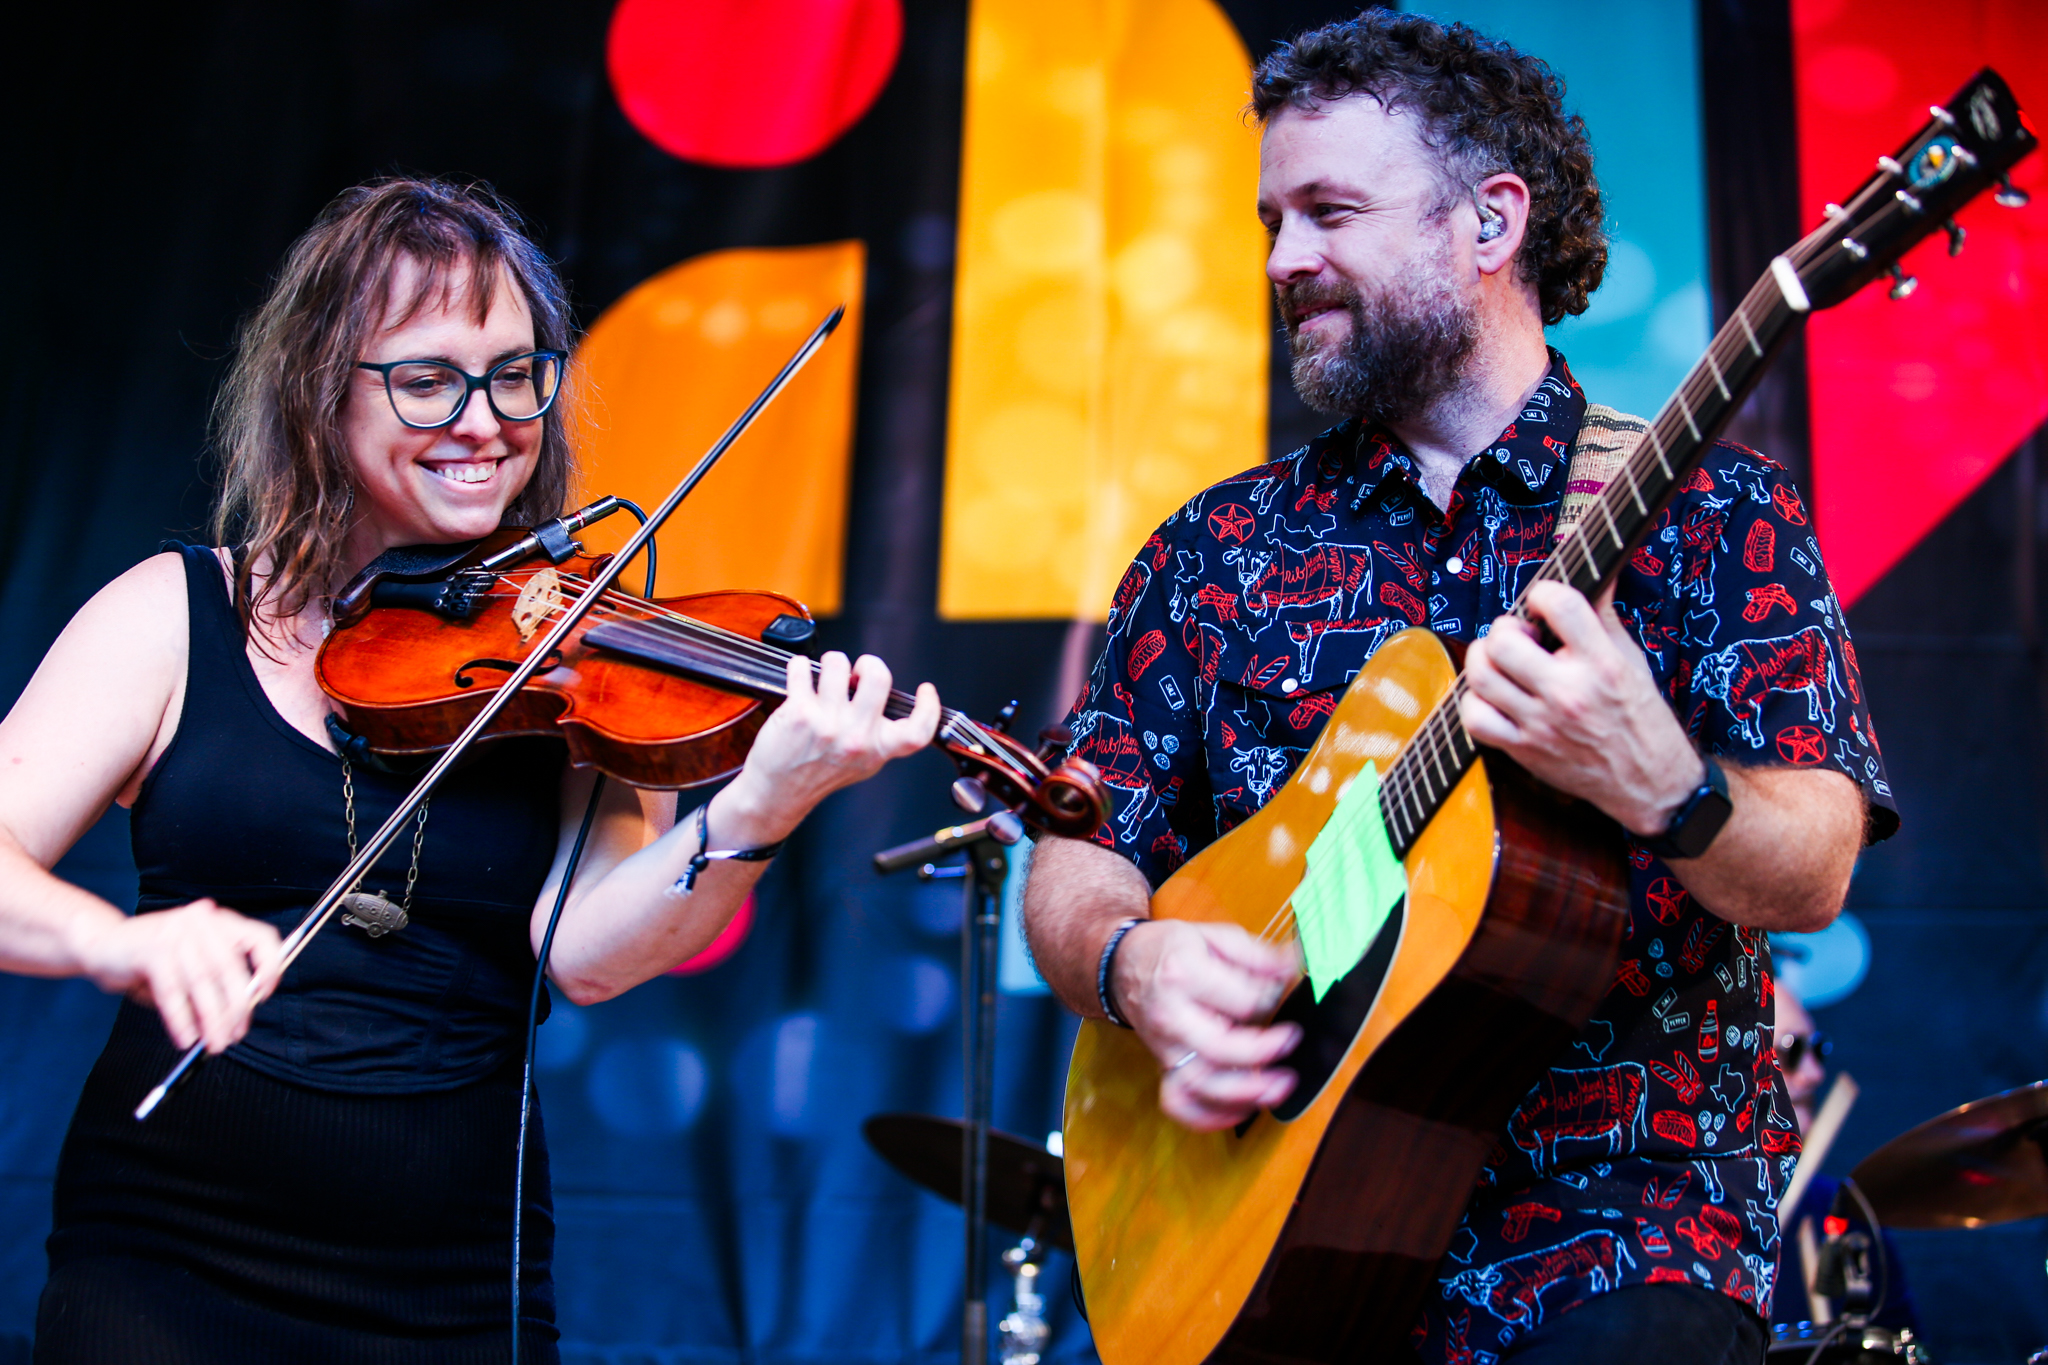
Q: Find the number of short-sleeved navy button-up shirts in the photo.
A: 1